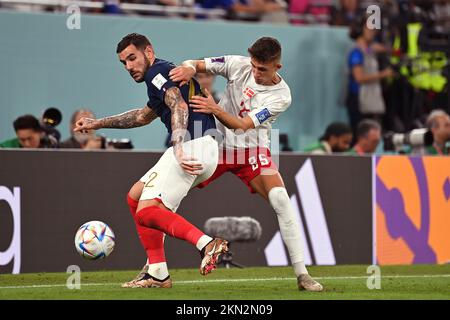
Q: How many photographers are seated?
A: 5